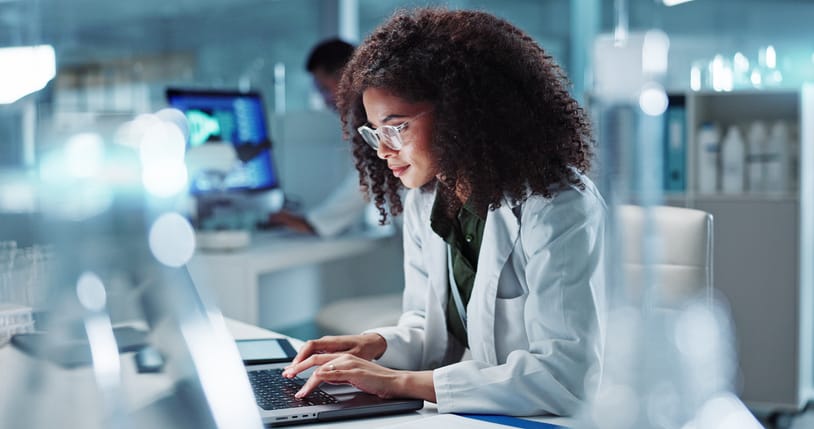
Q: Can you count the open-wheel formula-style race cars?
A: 0